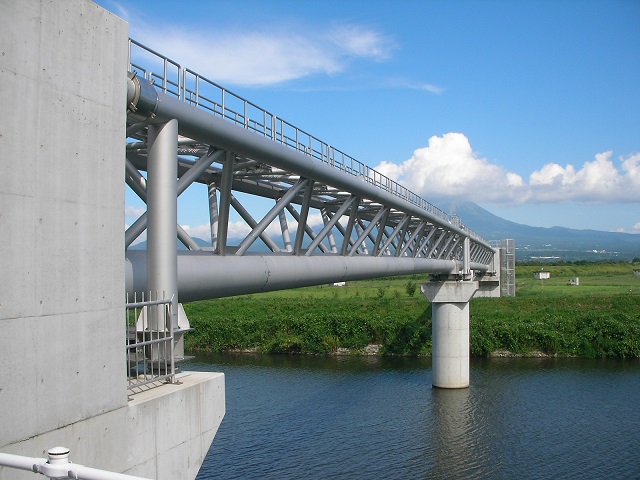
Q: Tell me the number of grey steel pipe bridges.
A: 1